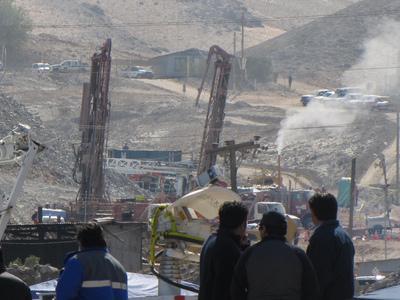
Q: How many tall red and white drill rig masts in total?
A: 2